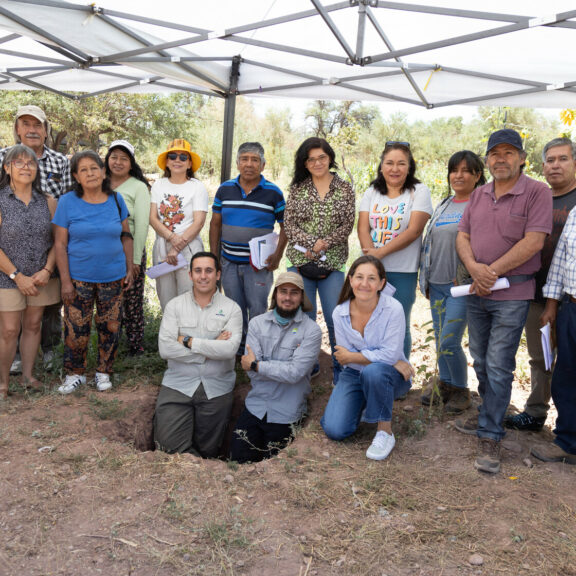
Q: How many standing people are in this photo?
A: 12